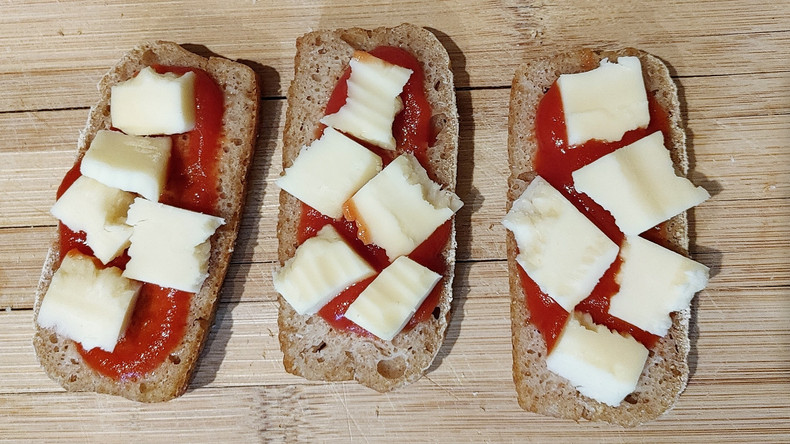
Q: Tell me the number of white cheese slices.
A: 15